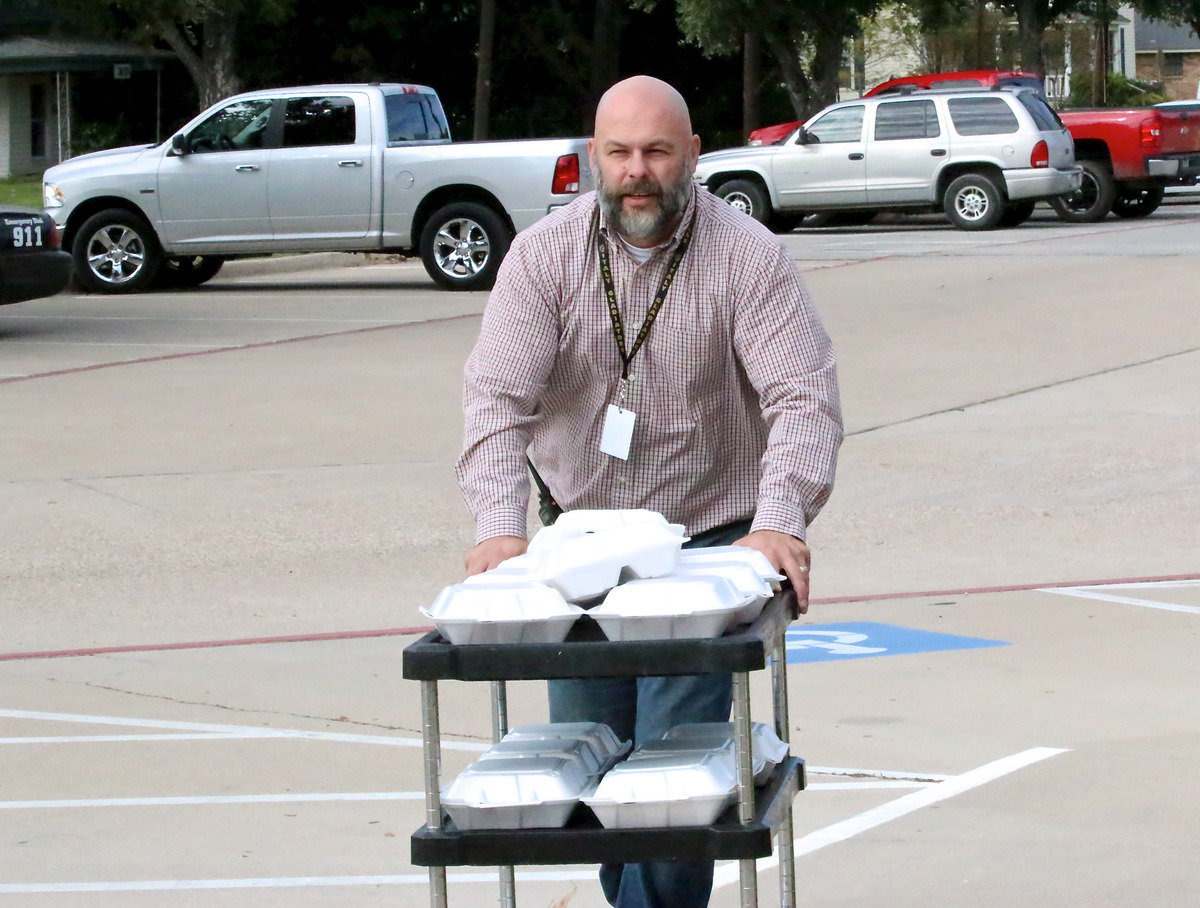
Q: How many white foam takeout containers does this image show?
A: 14